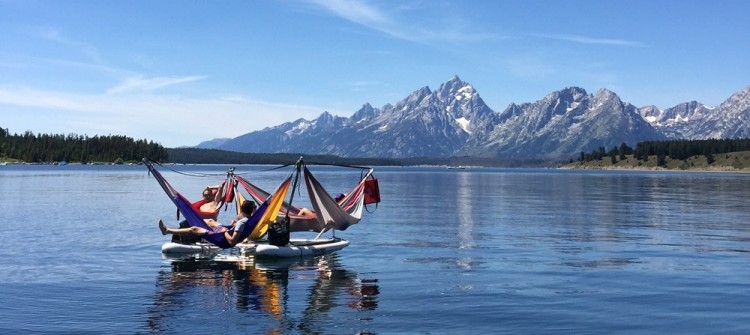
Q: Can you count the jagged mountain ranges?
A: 1